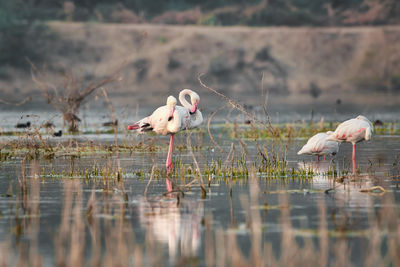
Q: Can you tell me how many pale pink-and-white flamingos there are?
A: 4